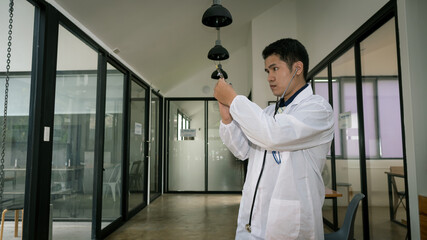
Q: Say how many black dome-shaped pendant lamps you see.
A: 3